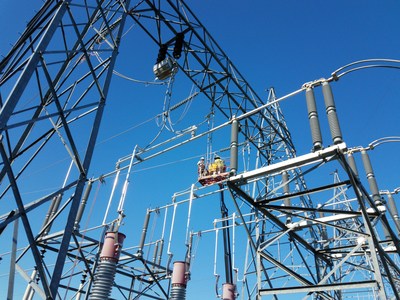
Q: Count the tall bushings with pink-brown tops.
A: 3